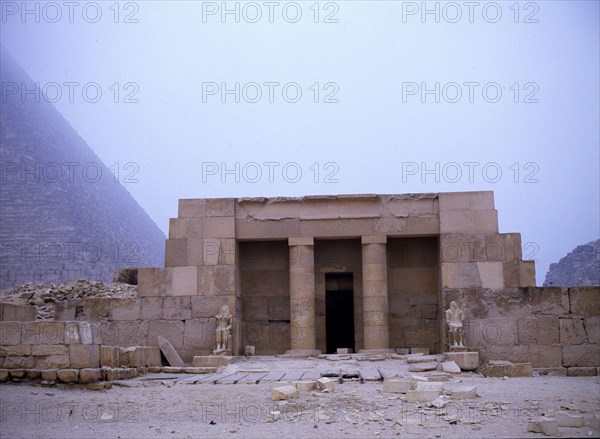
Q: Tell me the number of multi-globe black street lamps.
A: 0